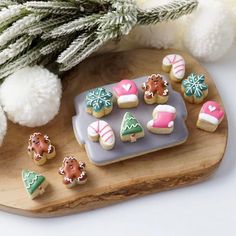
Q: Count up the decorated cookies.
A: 12